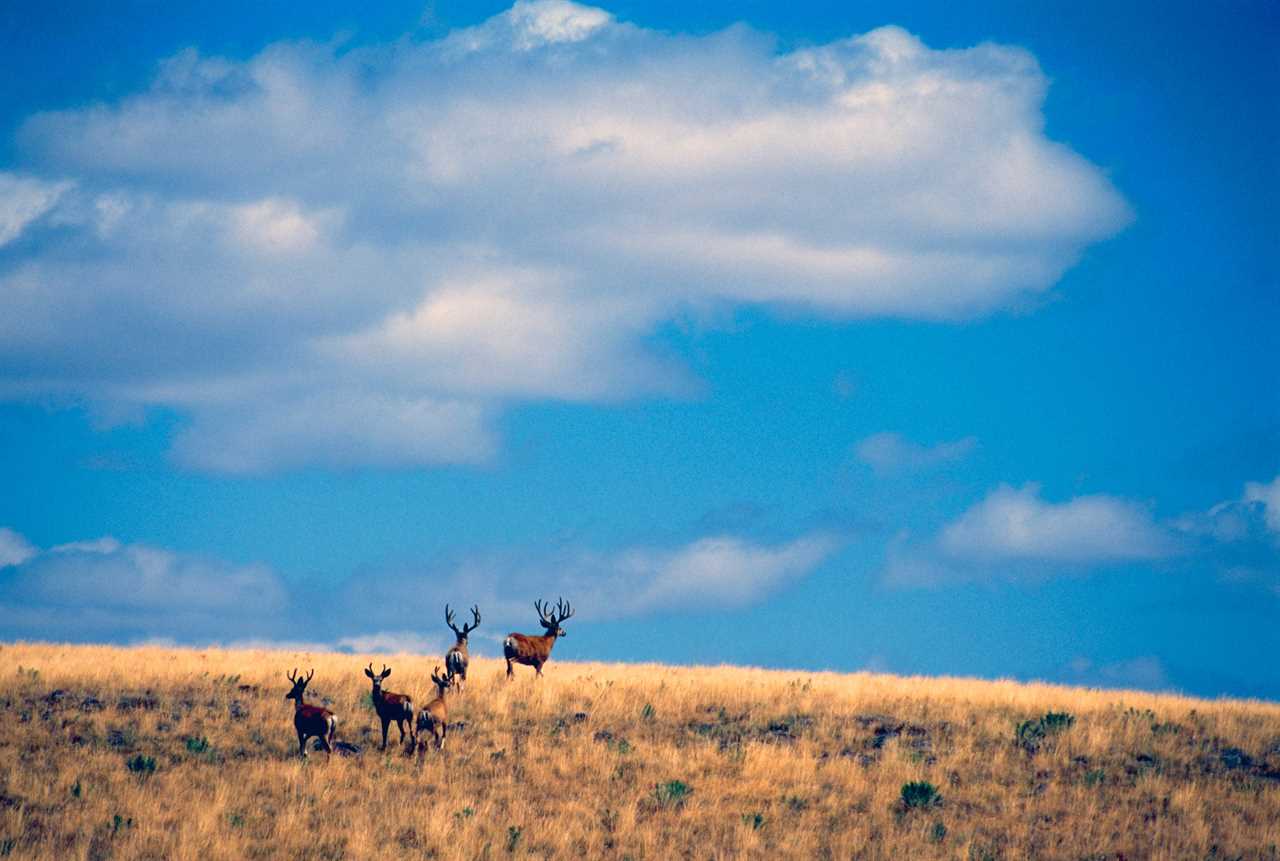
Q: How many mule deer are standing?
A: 5